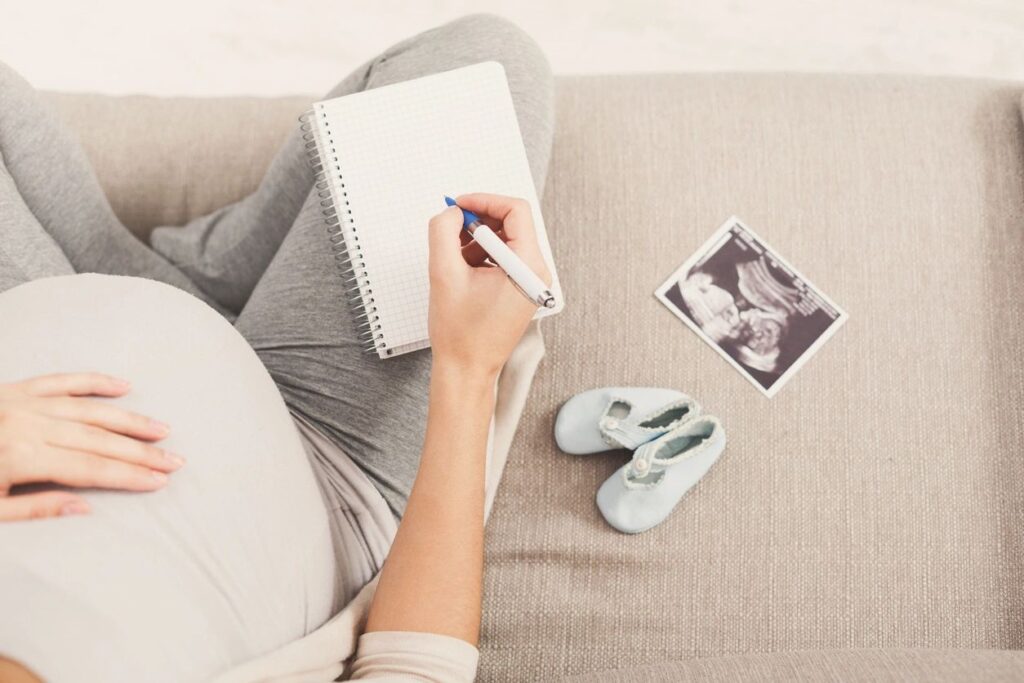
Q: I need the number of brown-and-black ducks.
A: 0